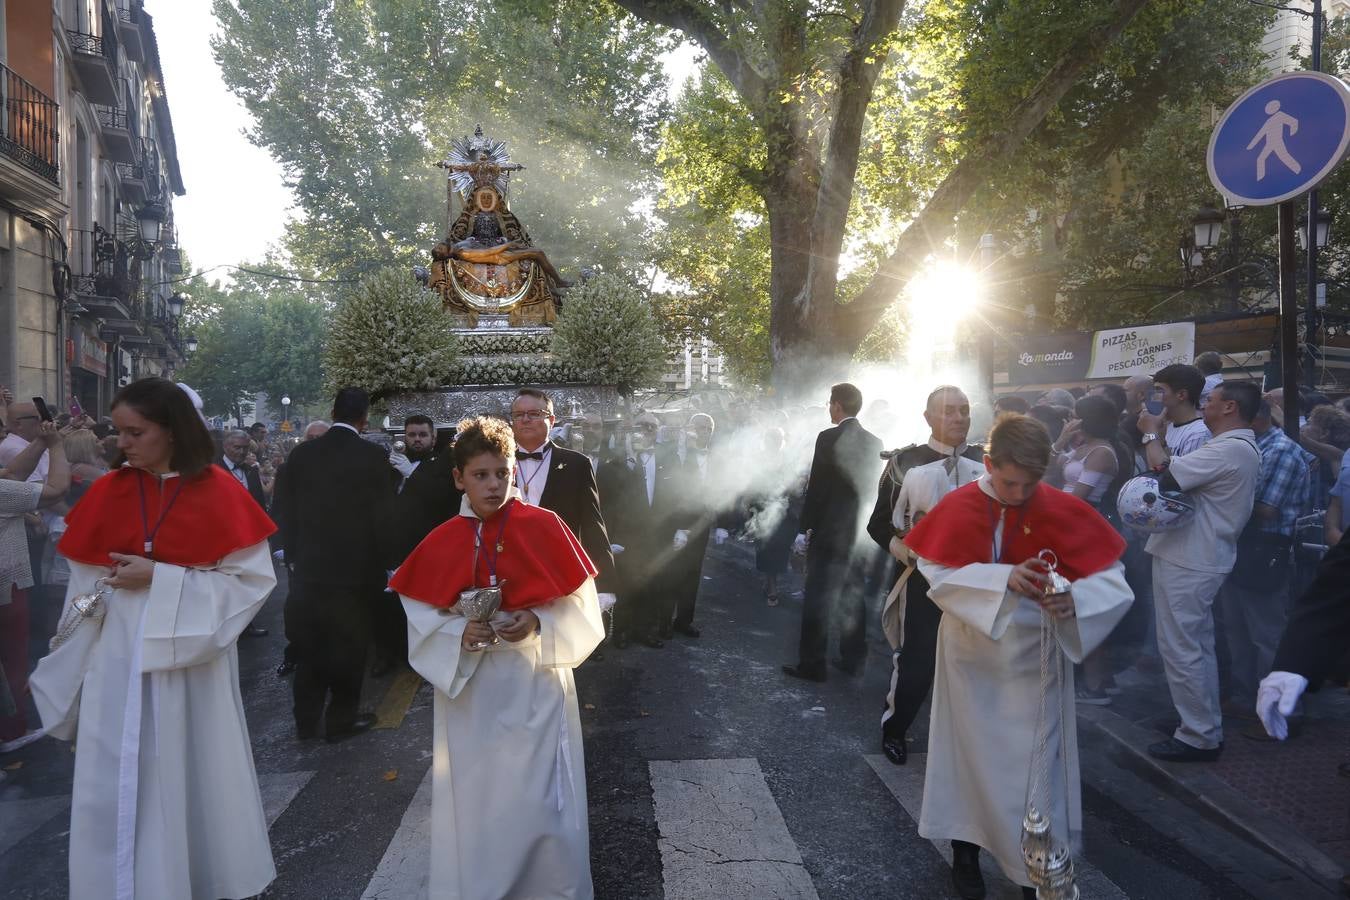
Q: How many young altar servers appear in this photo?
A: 3